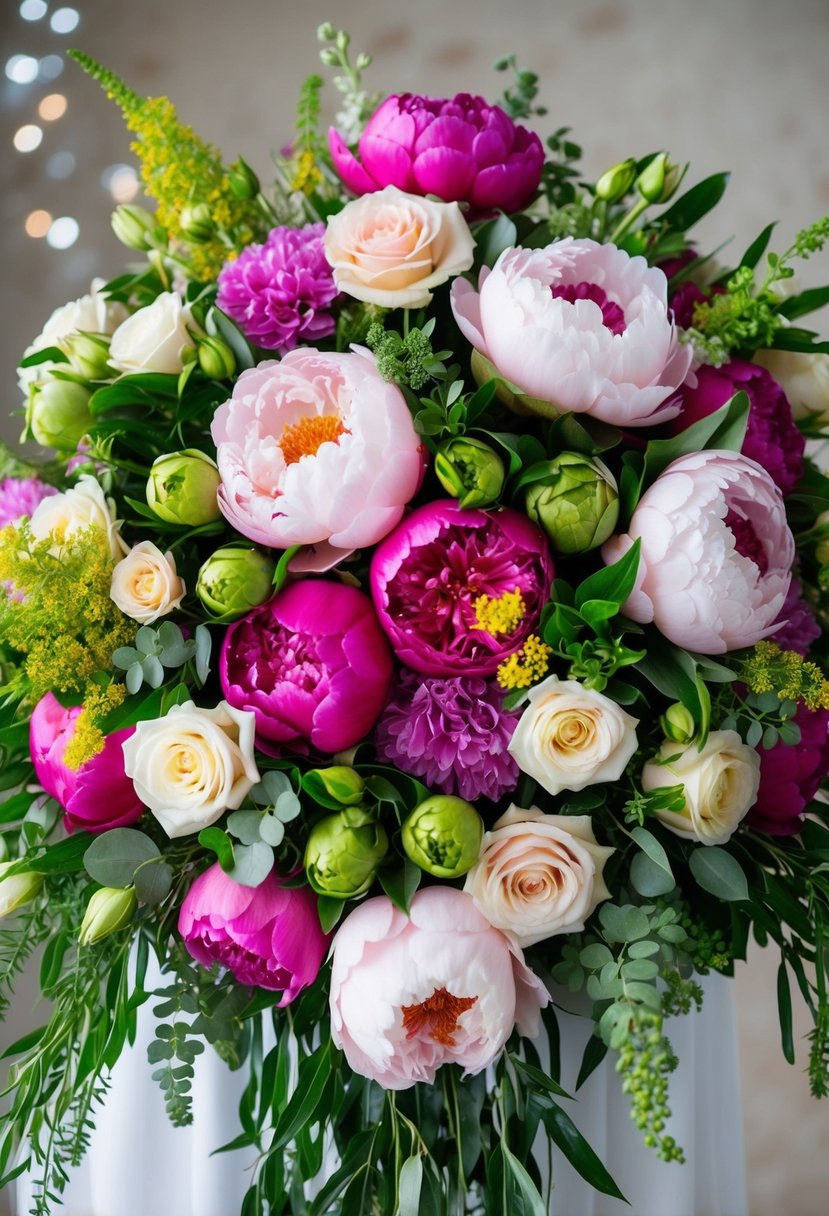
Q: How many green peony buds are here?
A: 6